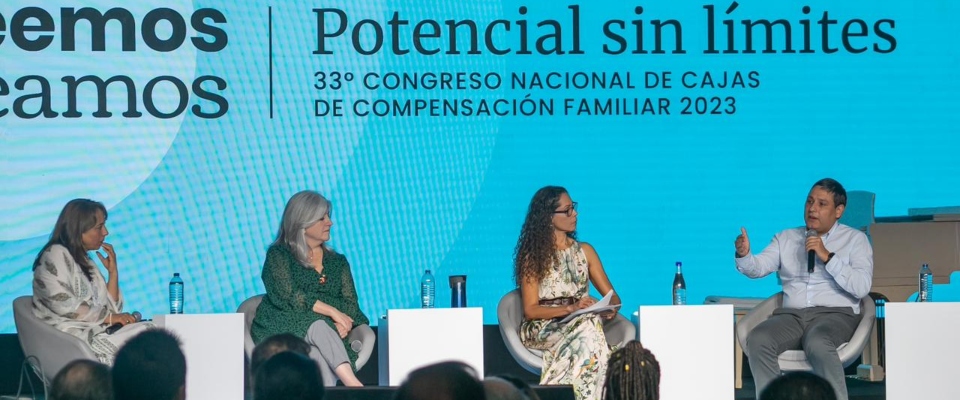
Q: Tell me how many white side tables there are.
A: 4